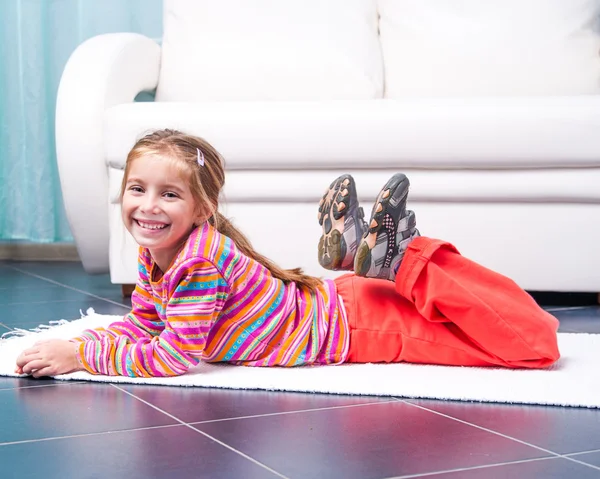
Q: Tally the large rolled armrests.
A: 1